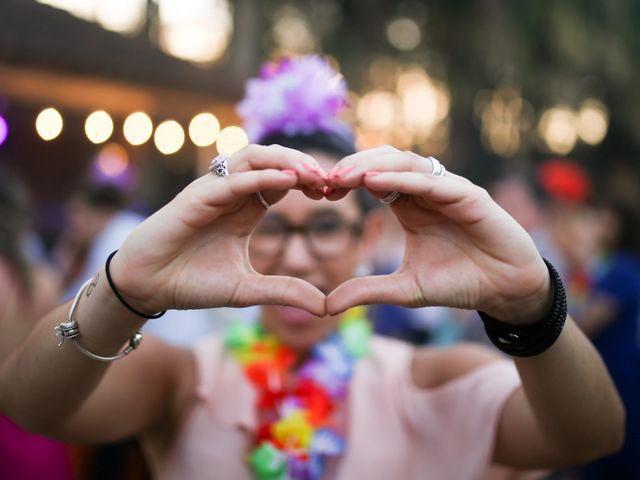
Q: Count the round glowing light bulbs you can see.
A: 6